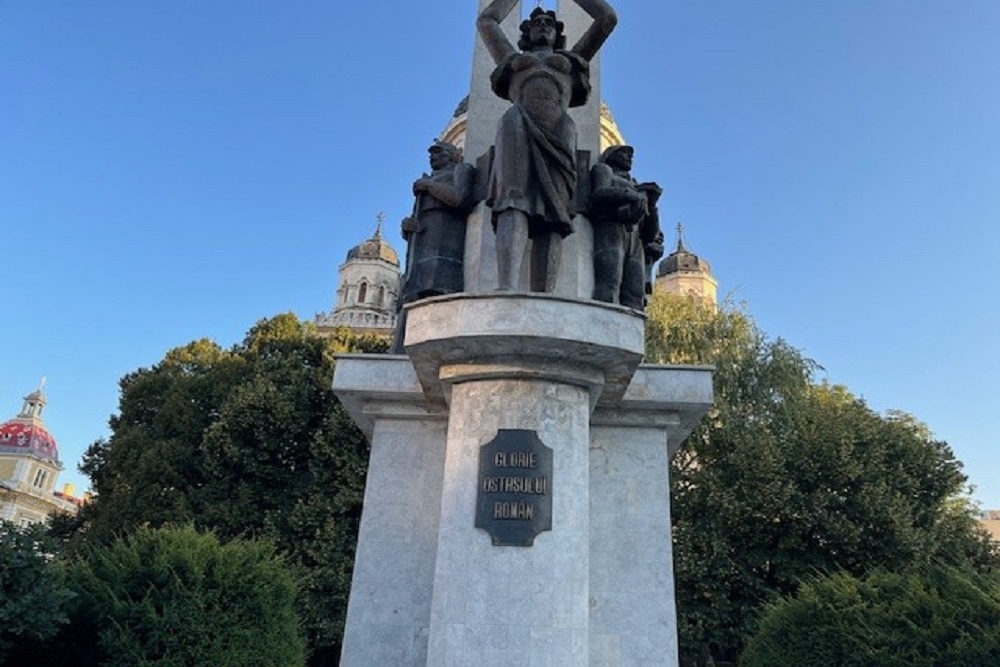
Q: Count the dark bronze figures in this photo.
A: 3